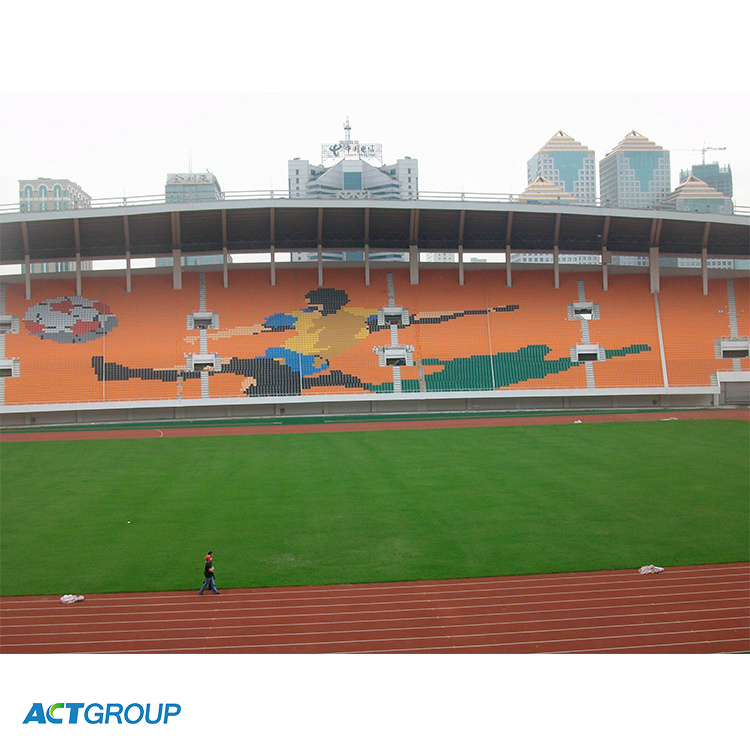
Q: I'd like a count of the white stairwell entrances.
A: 9